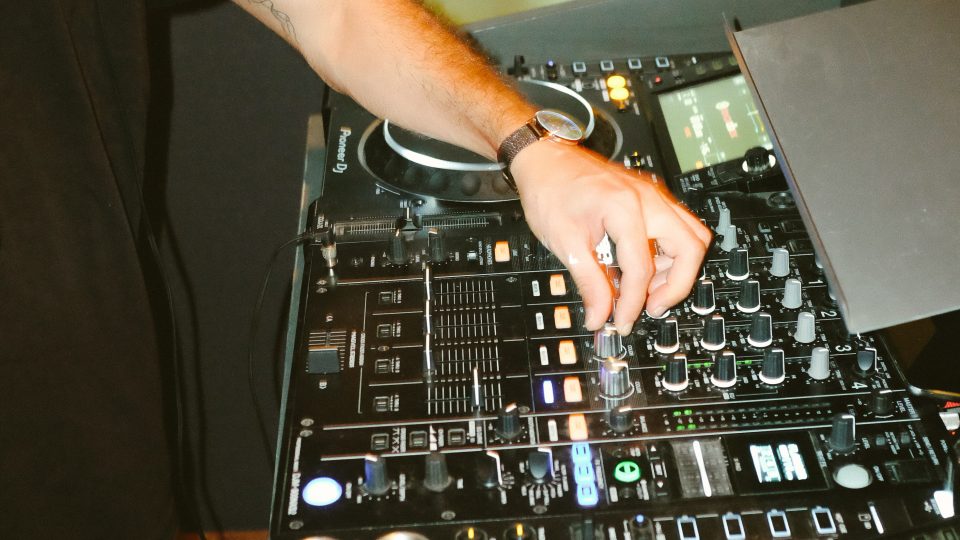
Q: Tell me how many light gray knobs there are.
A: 6